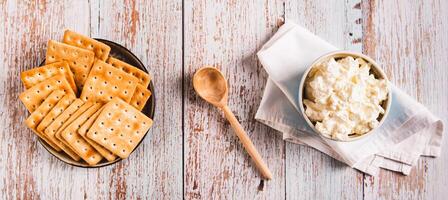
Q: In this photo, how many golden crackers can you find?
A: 14